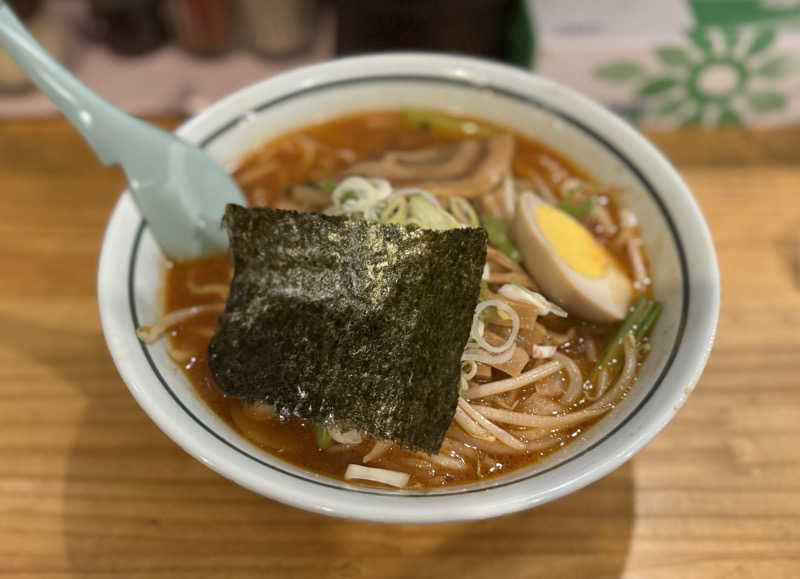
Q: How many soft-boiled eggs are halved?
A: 1